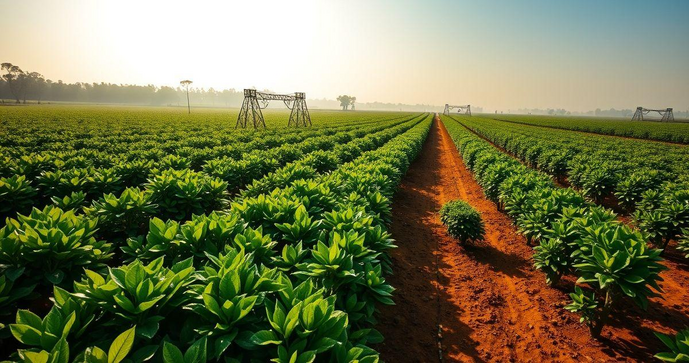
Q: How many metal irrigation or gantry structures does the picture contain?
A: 3